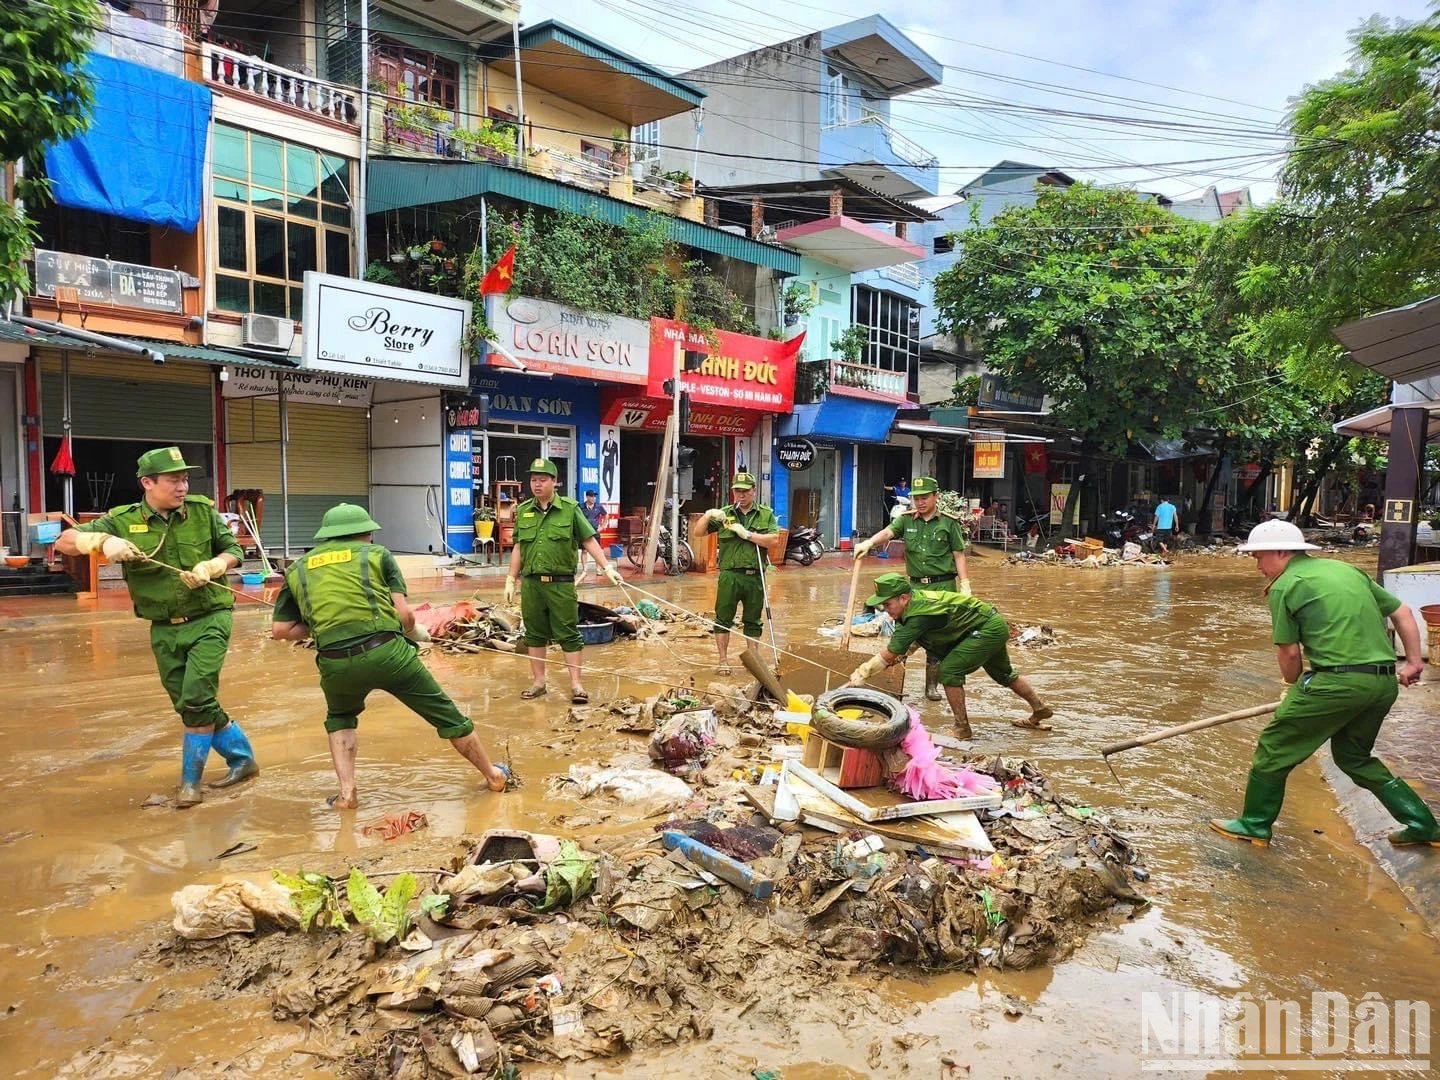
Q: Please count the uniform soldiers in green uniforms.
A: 7